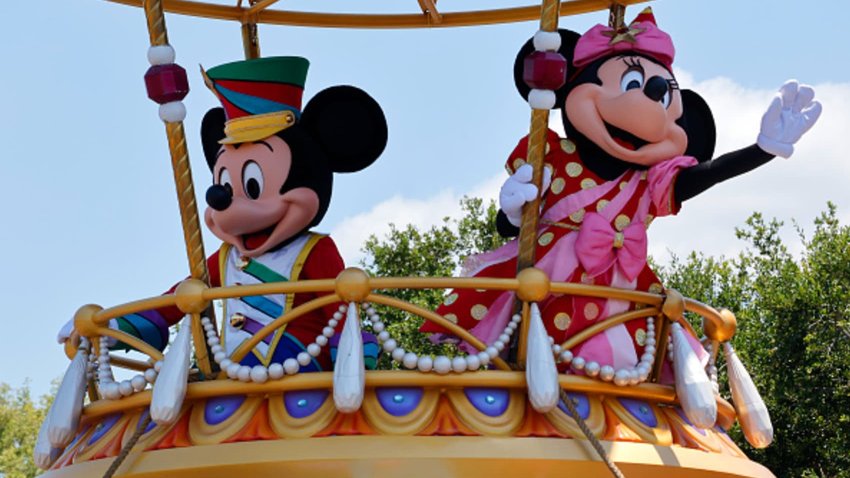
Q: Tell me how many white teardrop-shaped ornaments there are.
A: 7